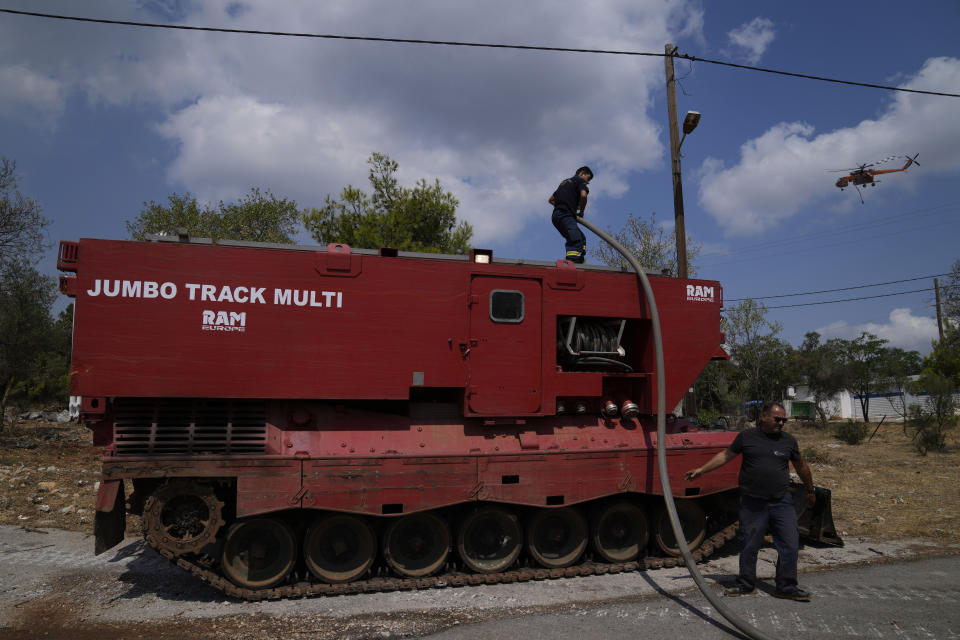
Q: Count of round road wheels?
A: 7